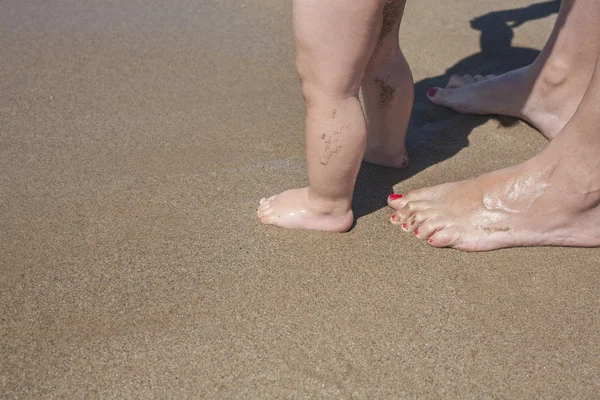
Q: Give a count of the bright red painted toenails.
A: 6